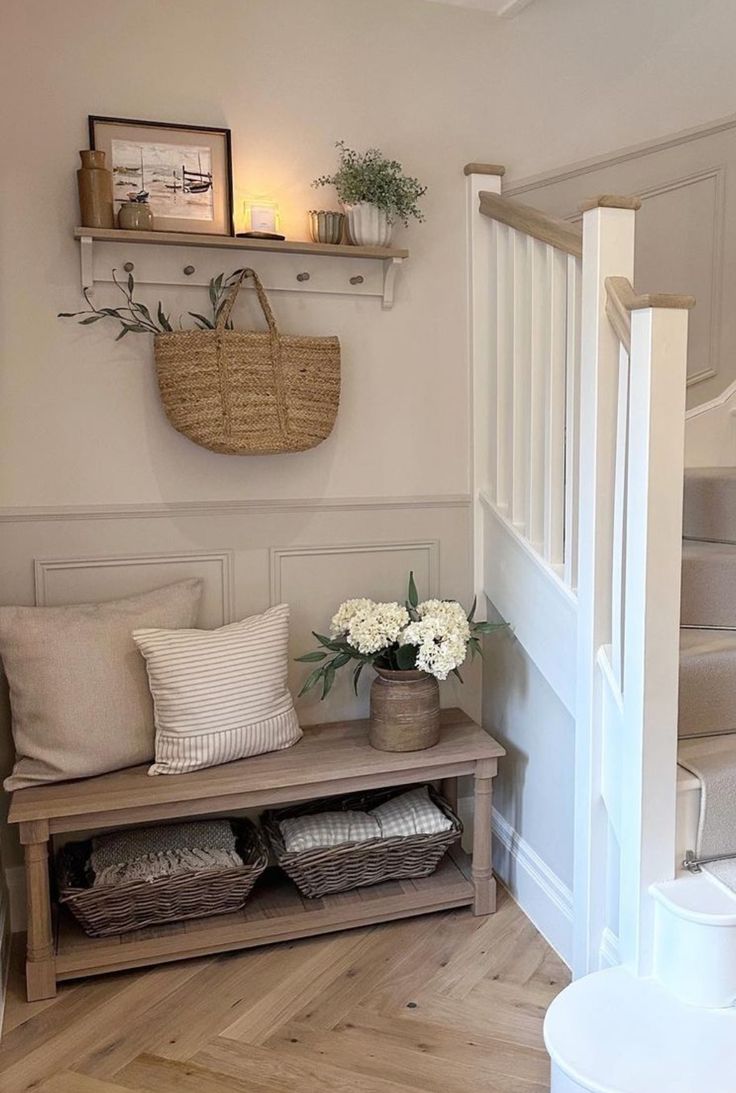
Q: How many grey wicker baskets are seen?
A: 2